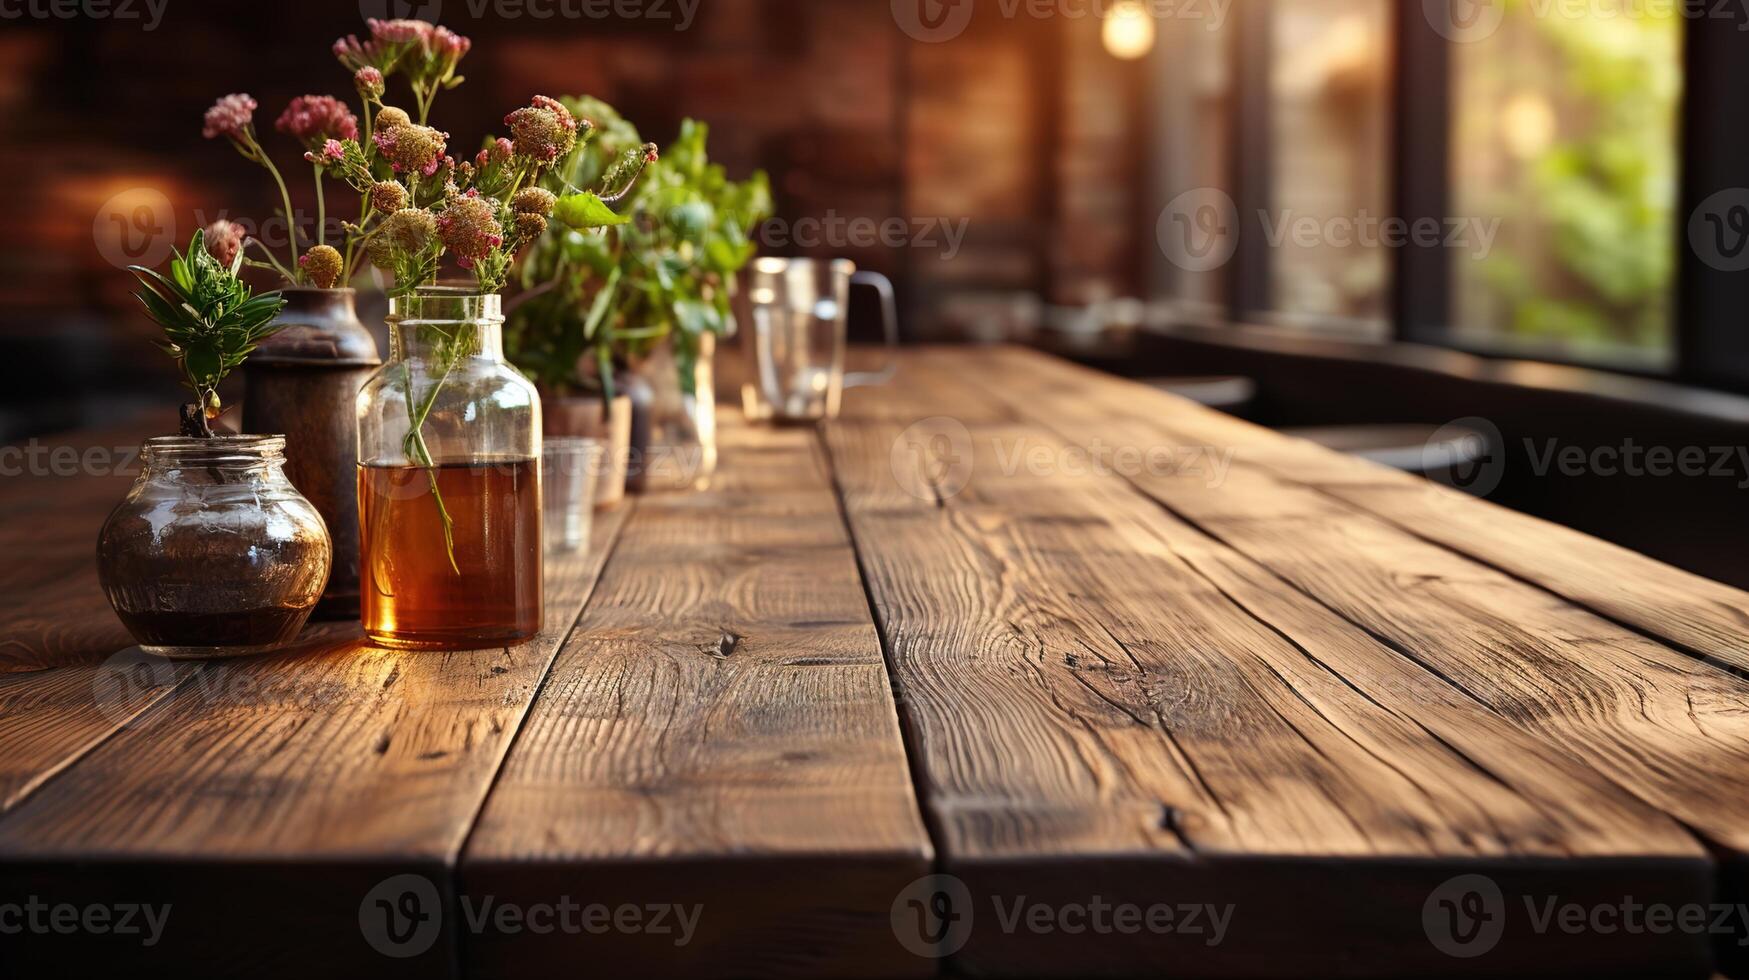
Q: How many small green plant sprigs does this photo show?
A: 1